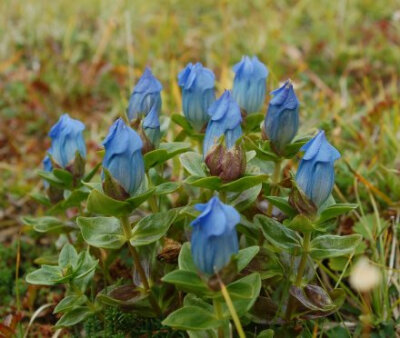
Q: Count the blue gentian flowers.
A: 11